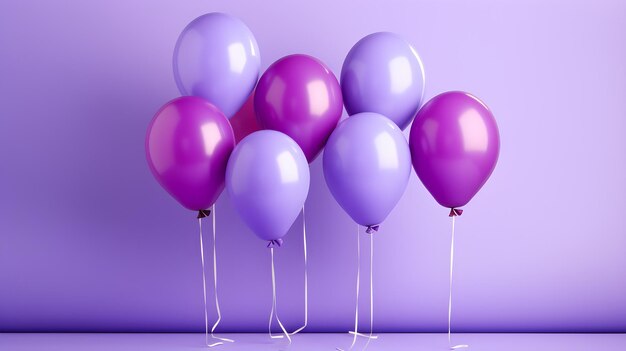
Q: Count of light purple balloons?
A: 4